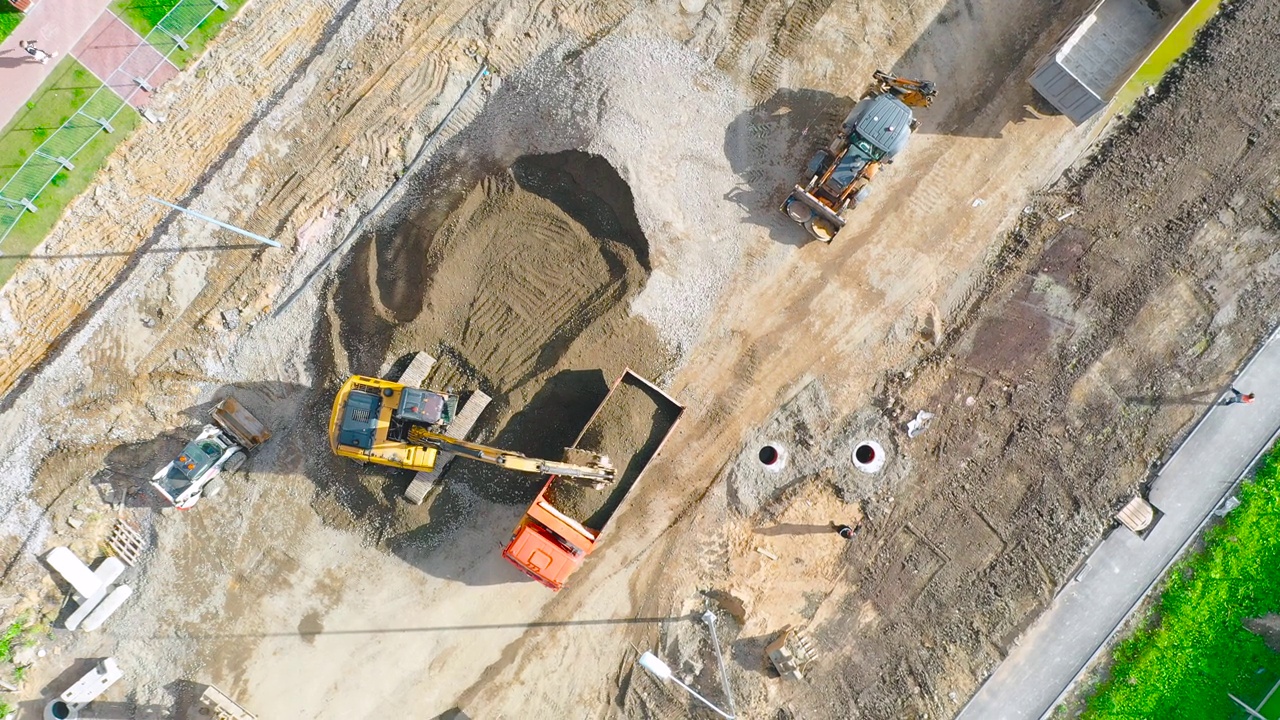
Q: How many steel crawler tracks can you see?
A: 2